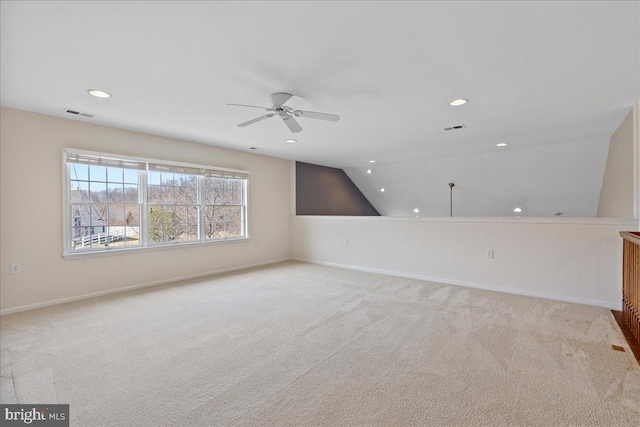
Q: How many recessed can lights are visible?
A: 9